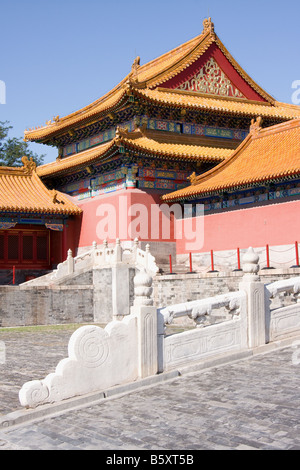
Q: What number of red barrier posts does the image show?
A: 7